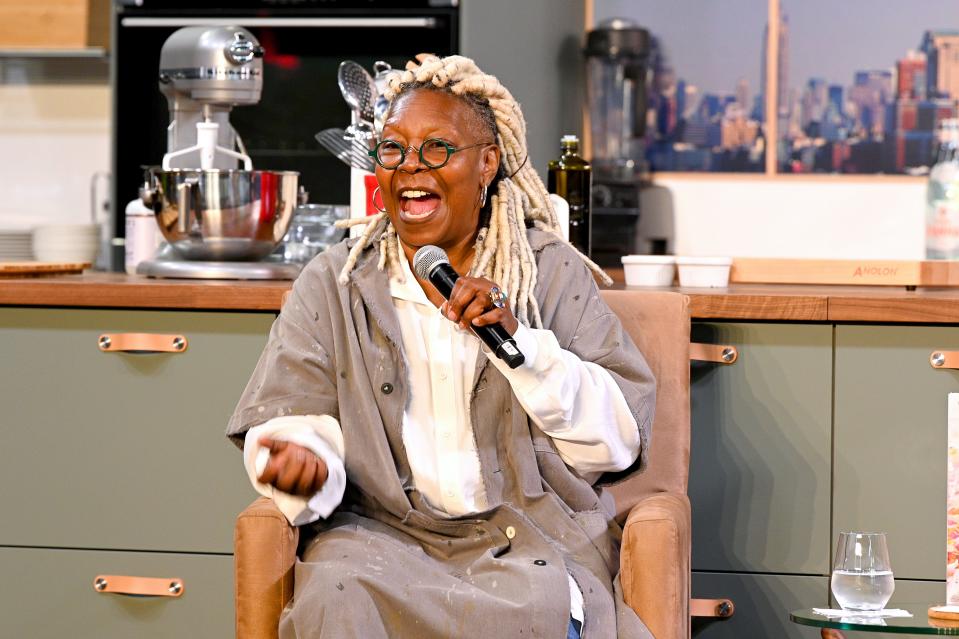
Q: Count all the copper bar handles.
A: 5